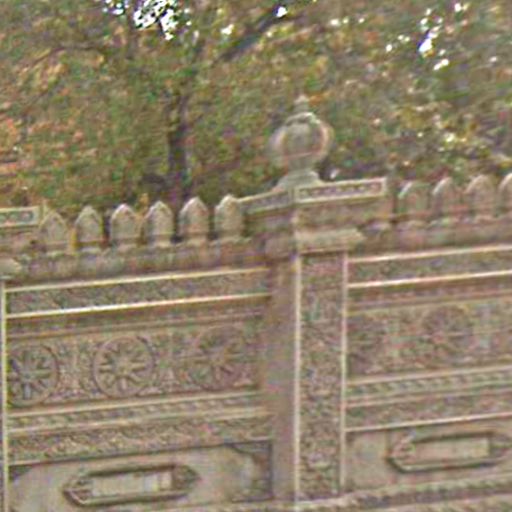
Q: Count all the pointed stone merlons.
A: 10